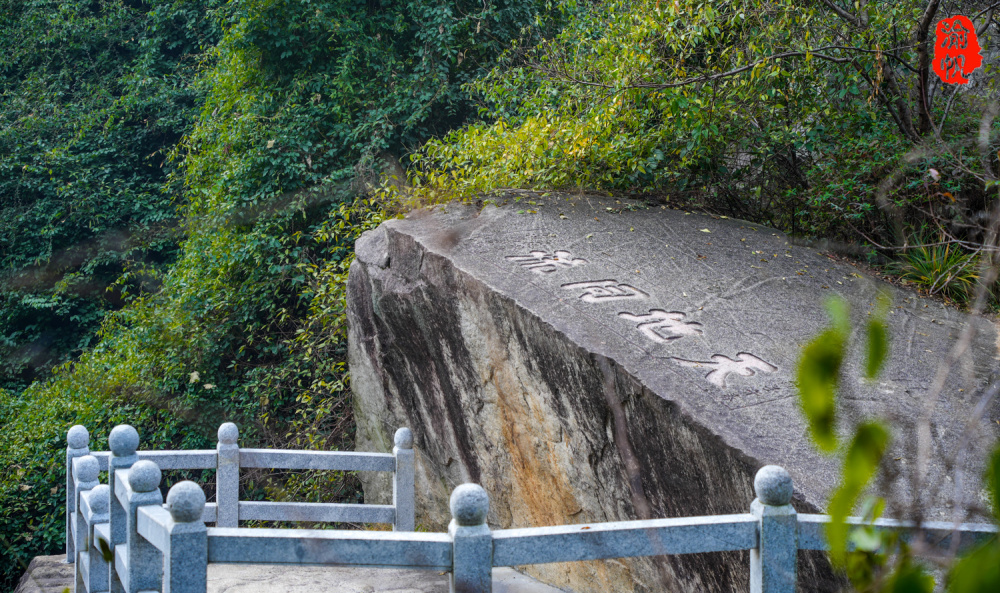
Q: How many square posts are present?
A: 10